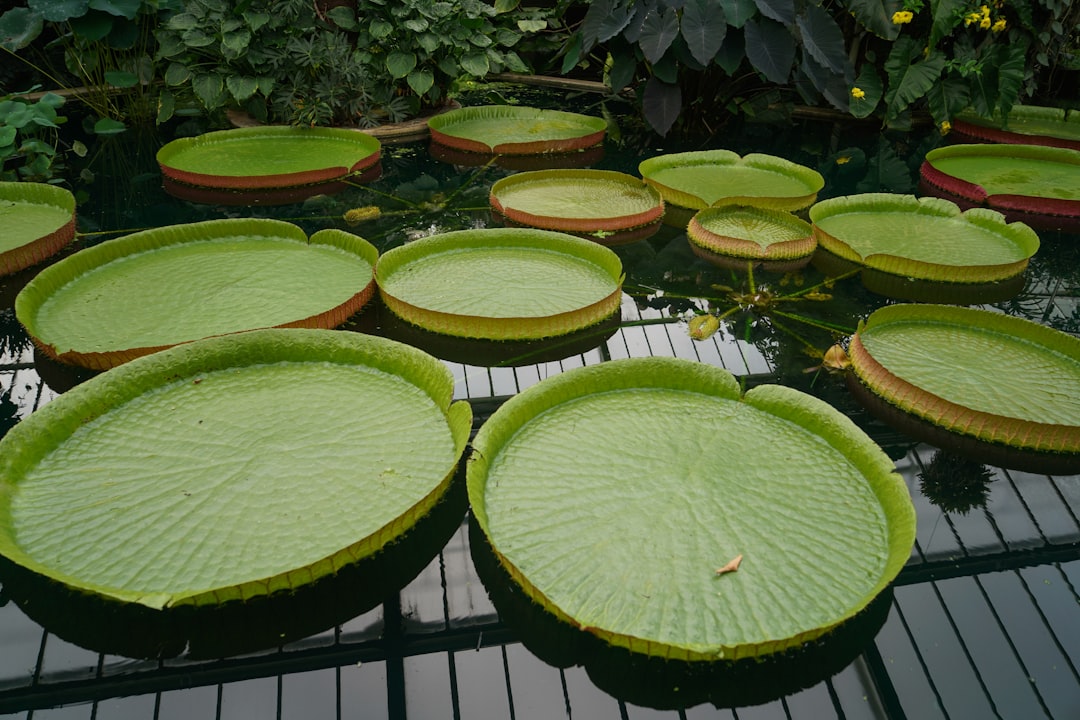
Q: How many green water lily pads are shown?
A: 14